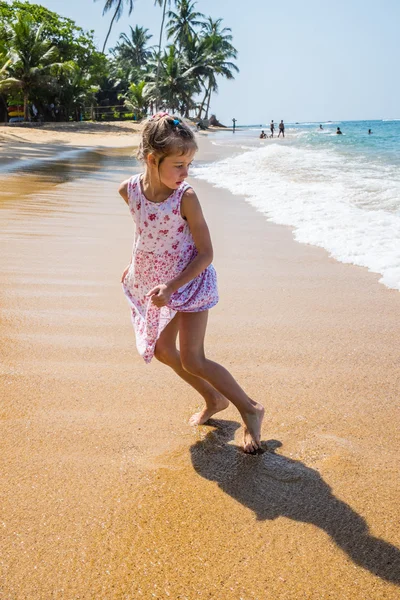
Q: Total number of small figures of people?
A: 7